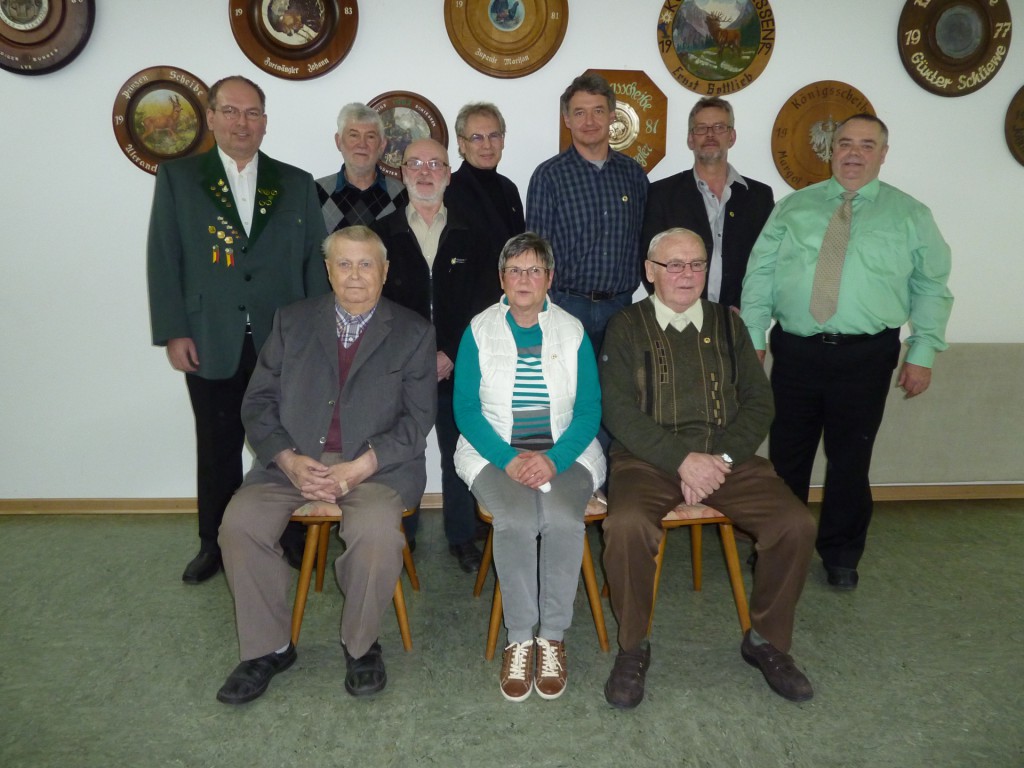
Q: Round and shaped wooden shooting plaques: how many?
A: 10